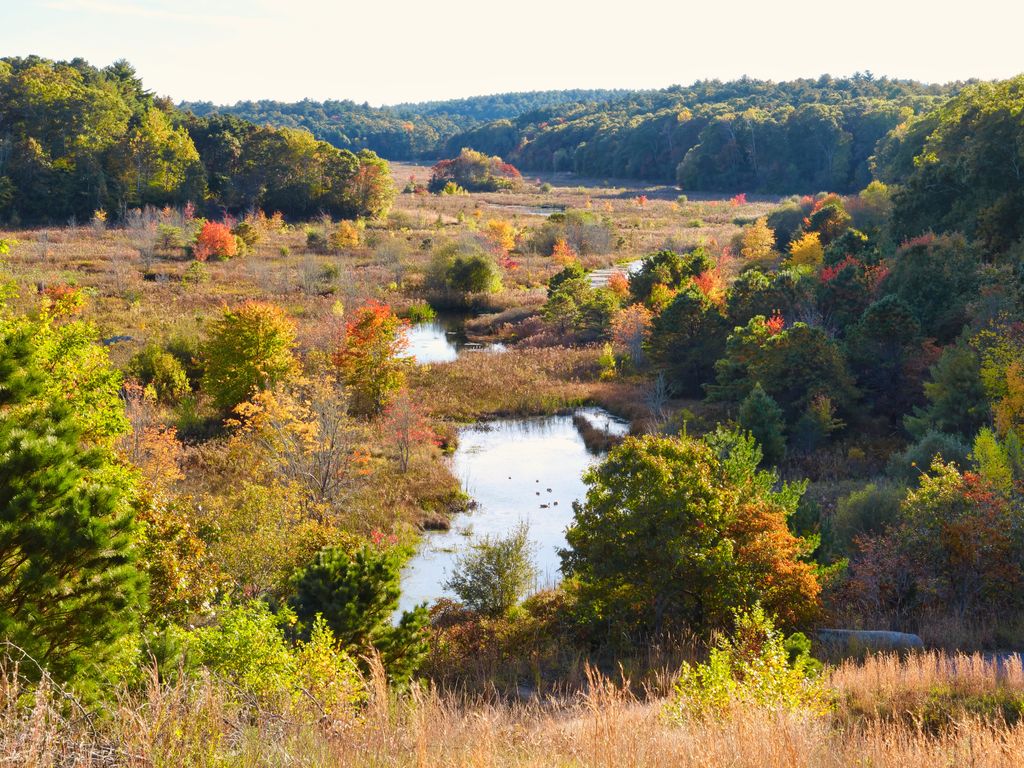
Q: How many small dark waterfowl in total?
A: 6